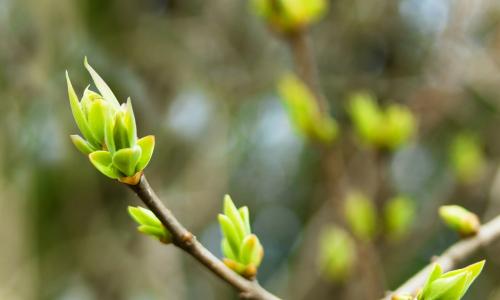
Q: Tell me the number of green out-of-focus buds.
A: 7